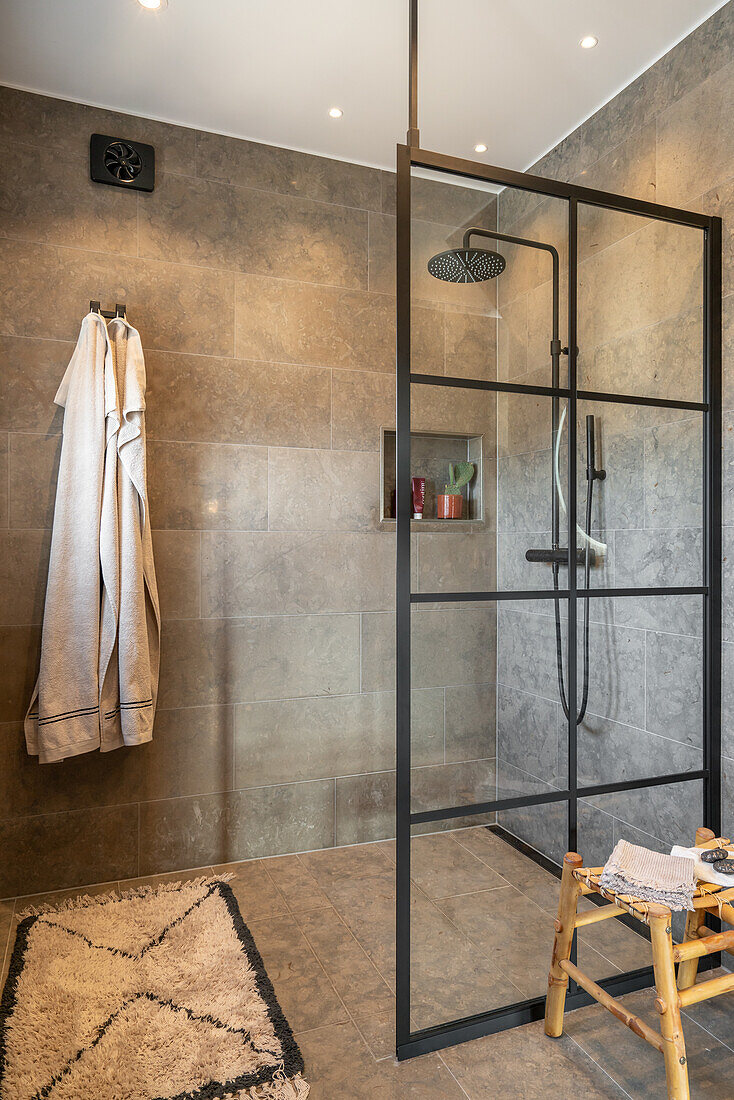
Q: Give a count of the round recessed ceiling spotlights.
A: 4